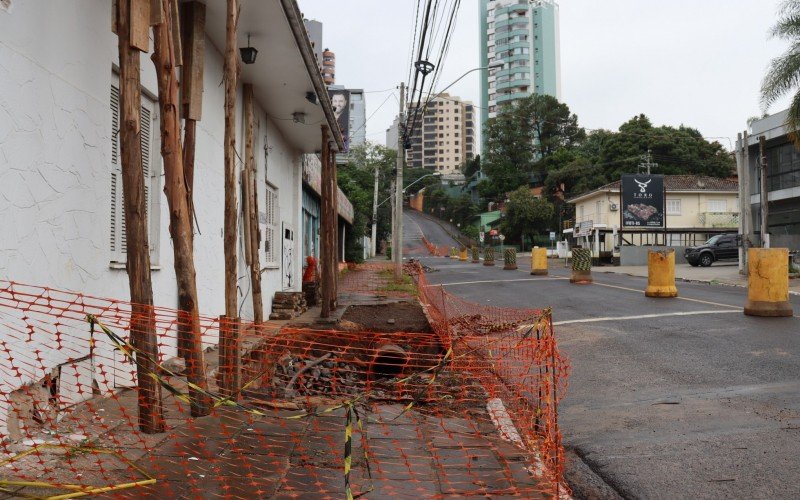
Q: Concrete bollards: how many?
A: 9